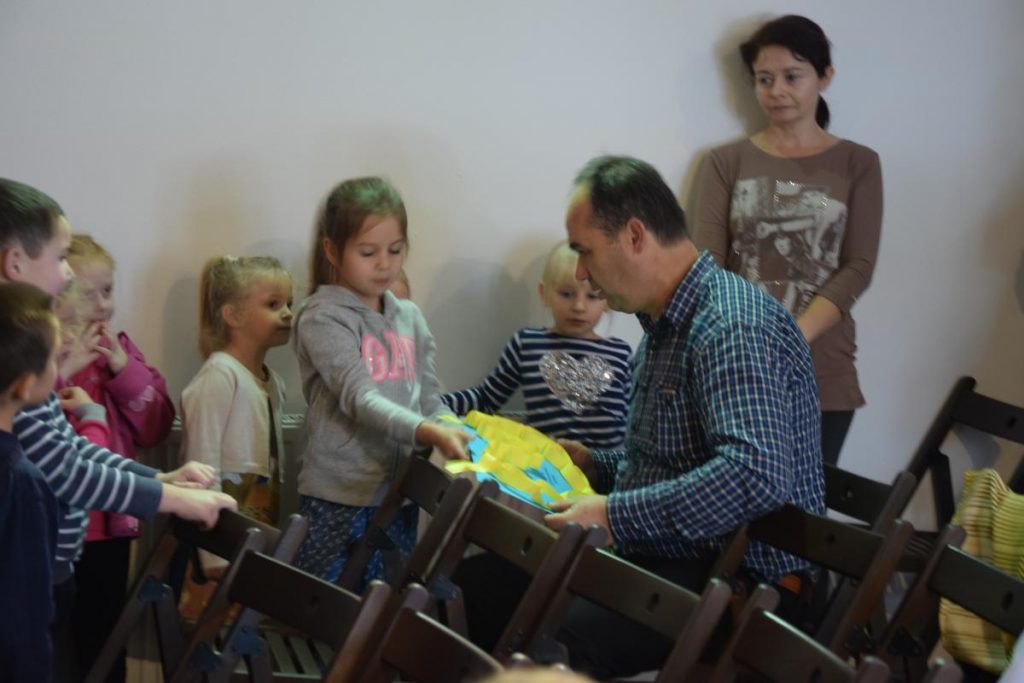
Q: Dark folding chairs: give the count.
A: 11